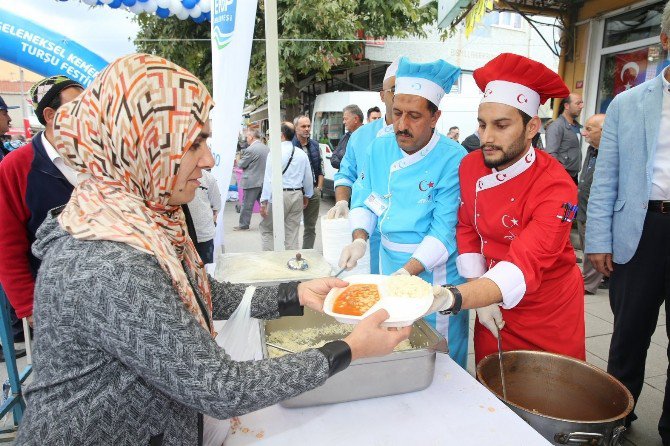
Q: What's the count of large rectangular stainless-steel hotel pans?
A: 2